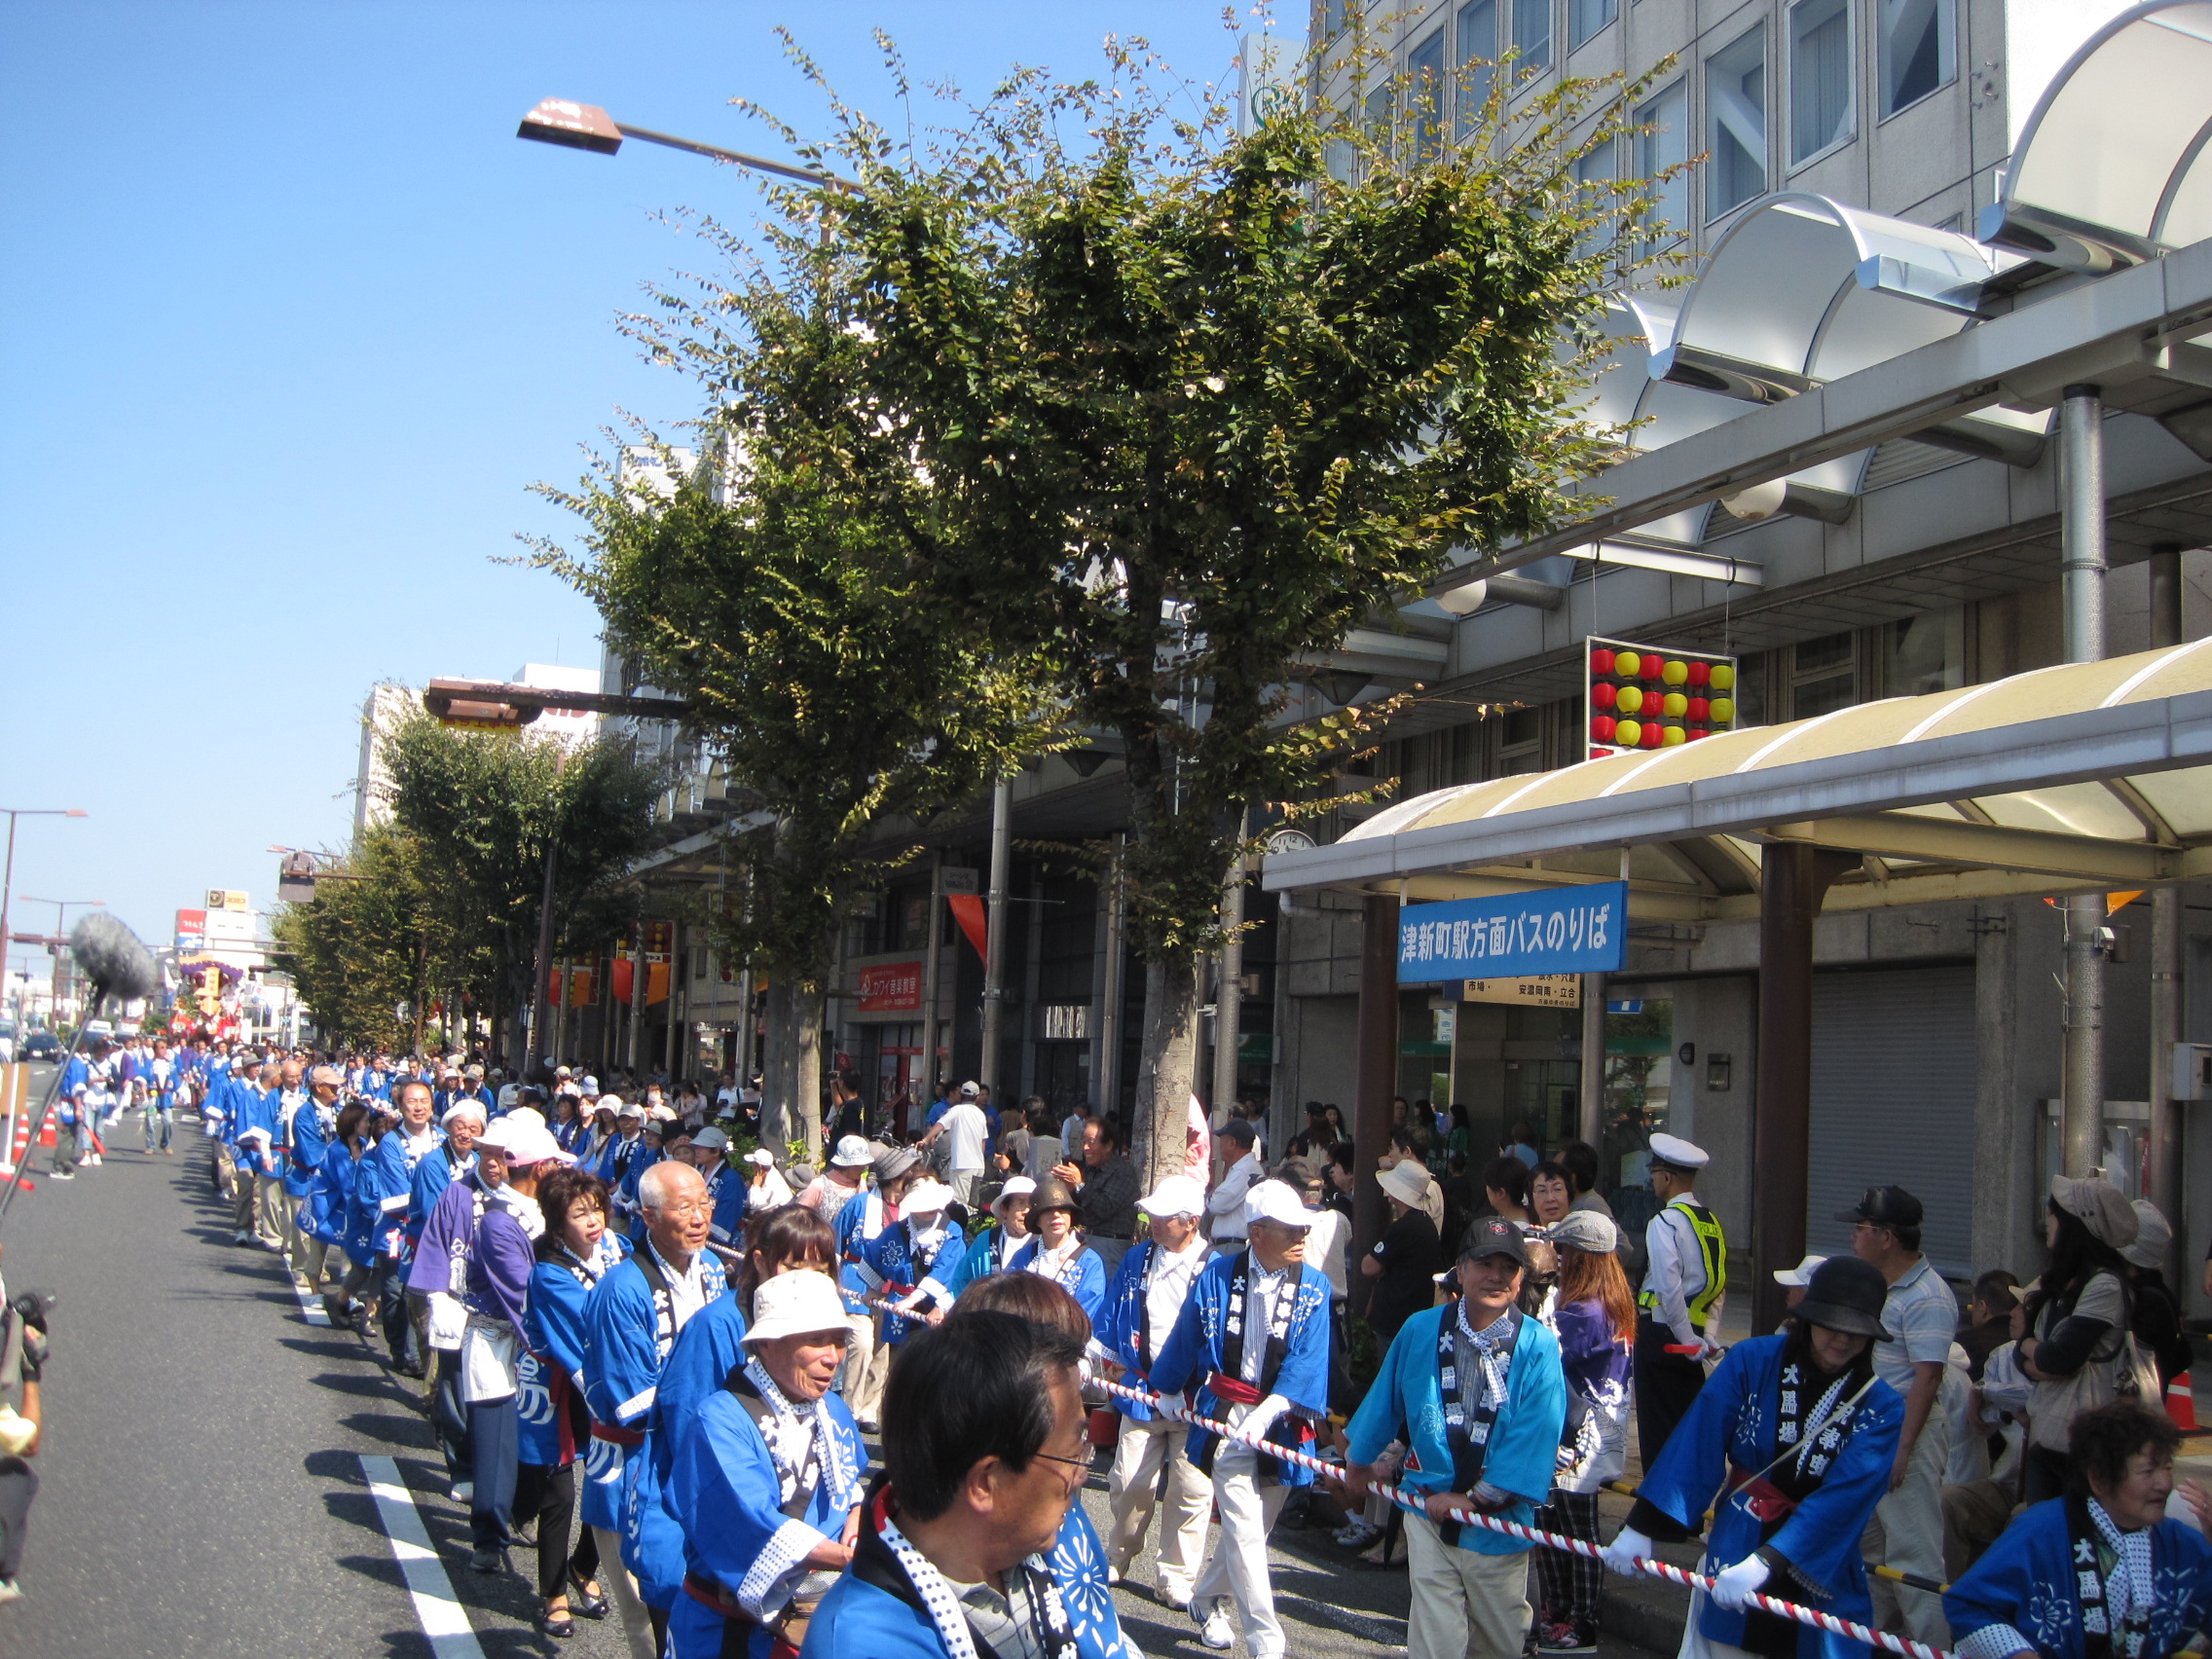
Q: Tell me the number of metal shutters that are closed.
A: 1